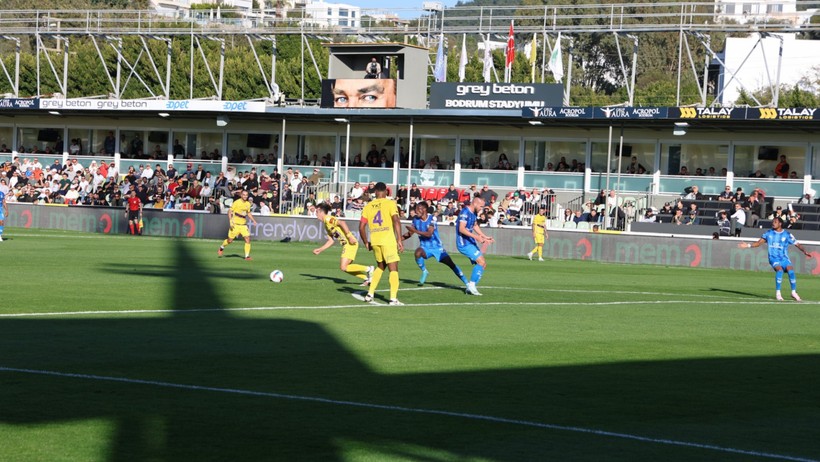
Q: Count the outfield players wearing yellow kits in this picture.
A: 4